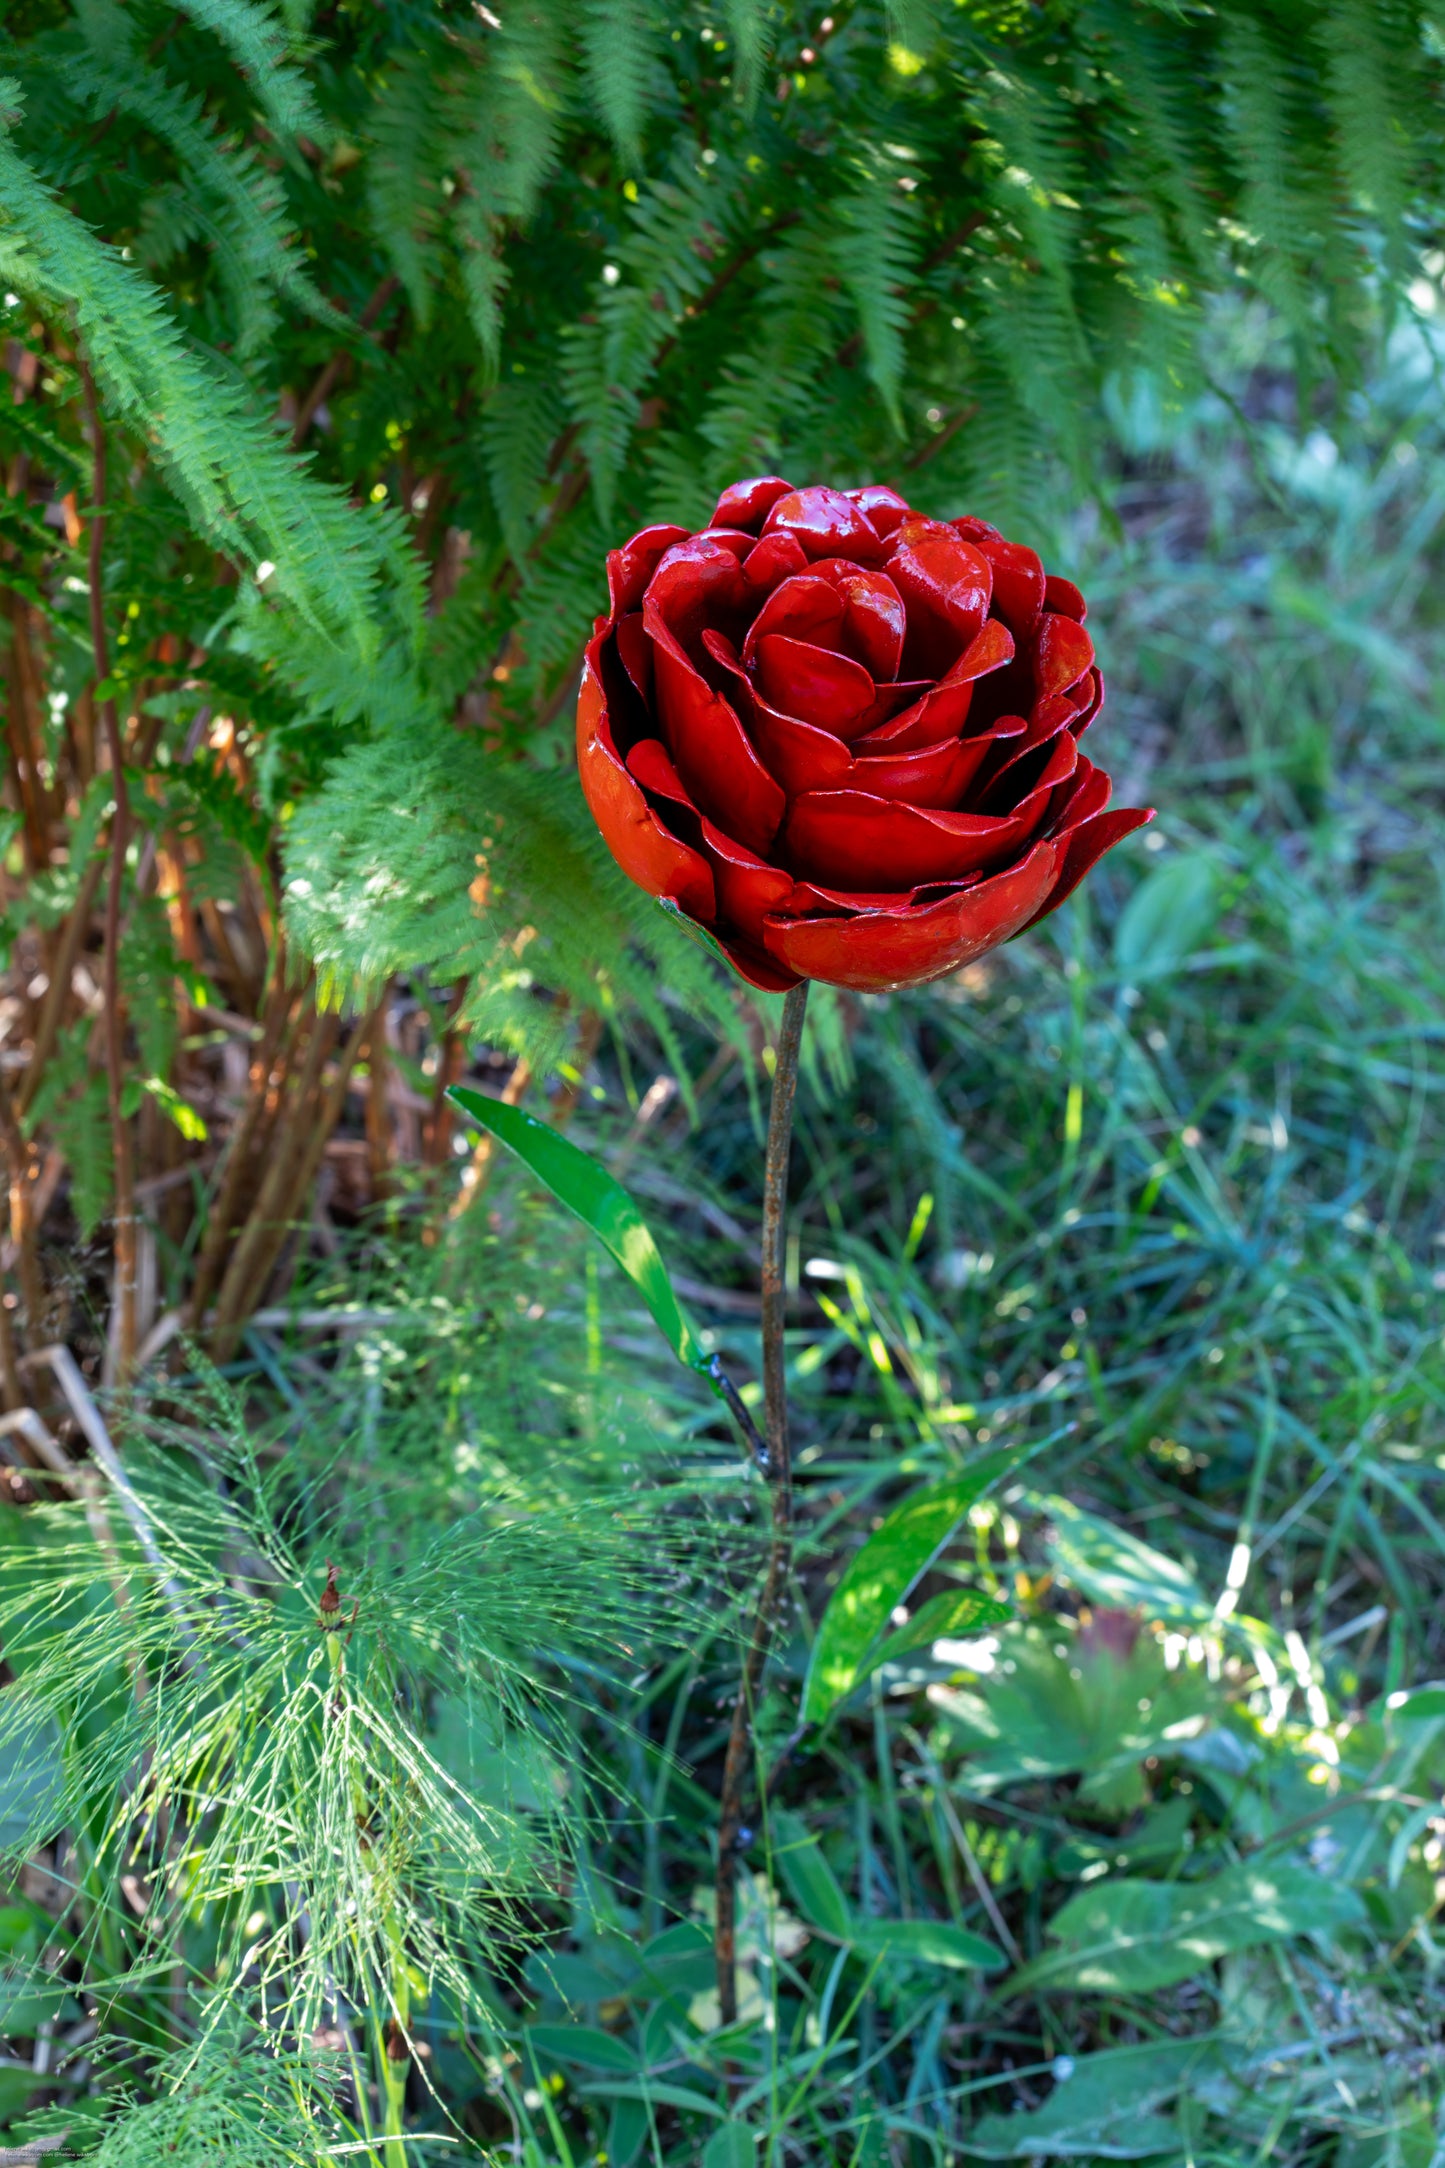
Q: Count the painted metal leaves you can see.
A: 3